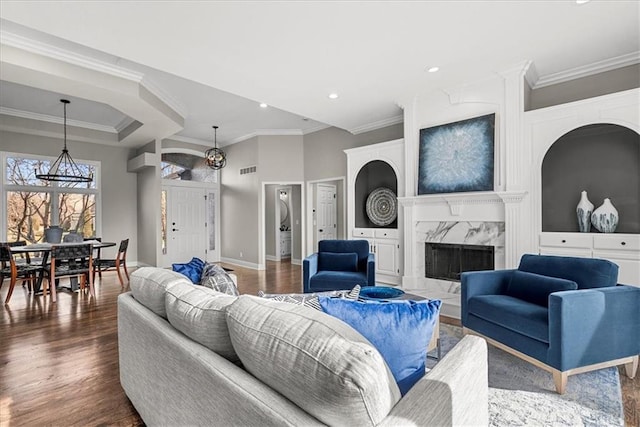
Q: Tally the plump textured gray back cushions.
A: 3